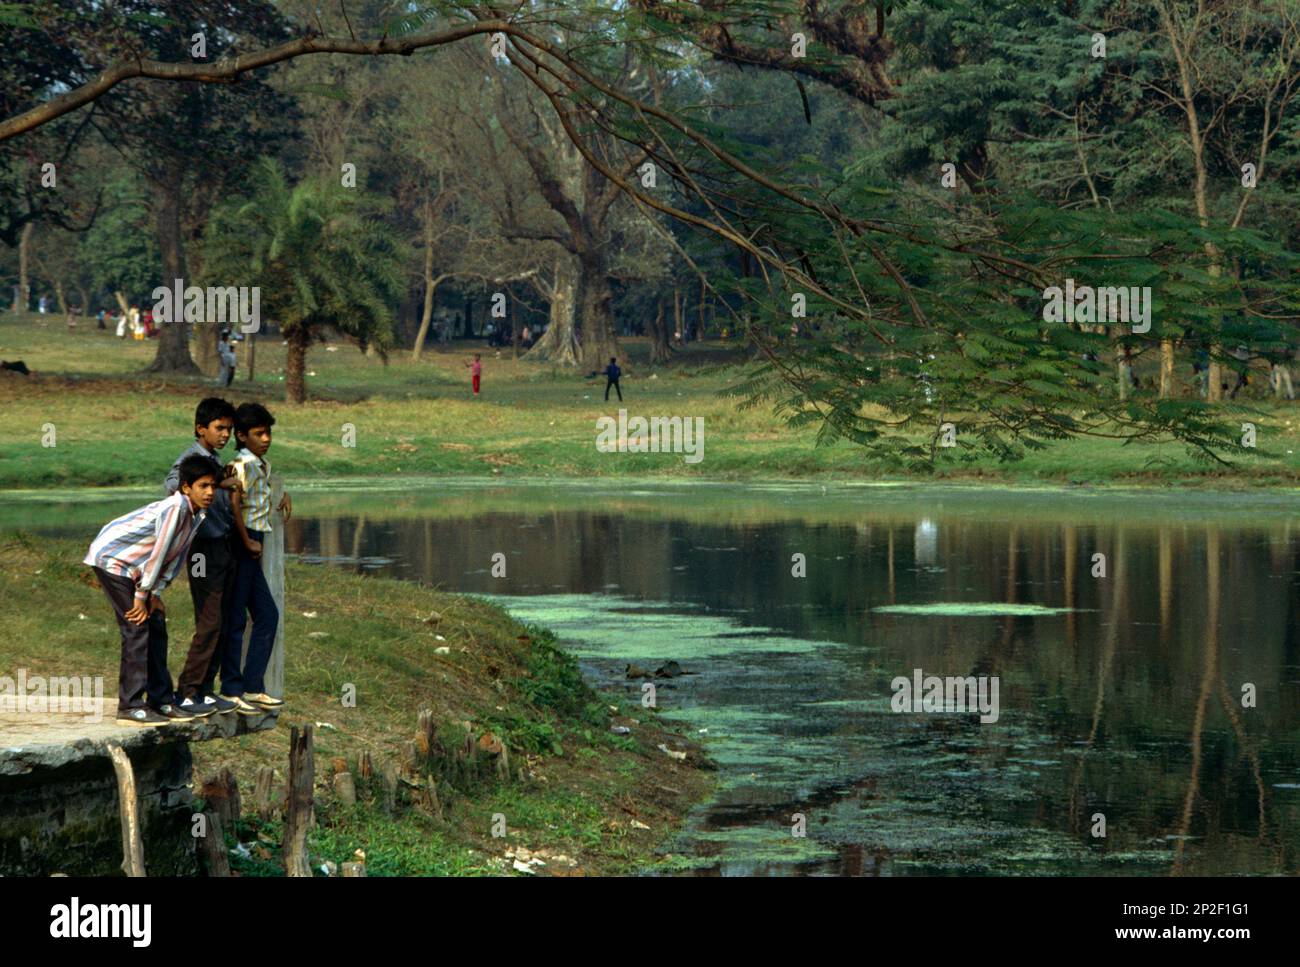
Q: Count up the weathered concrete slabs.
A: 1